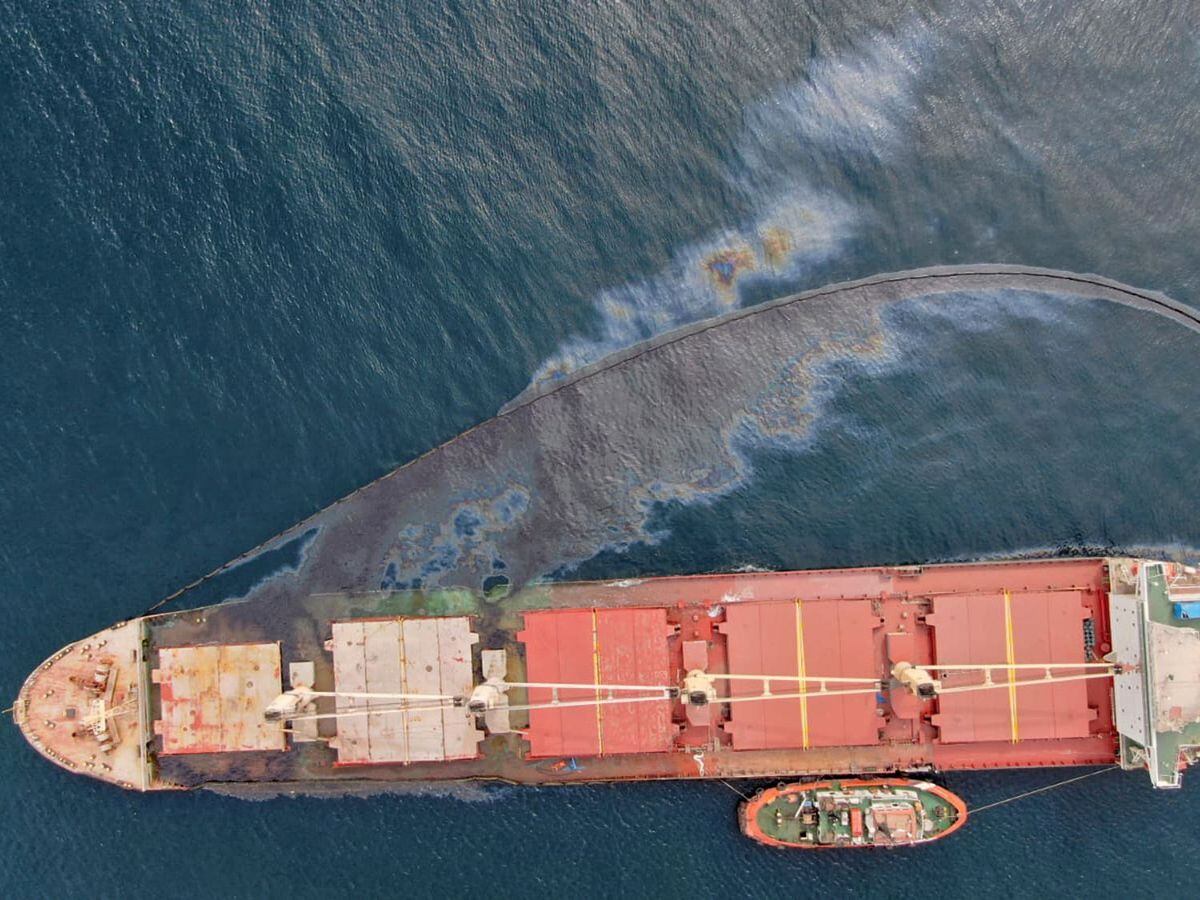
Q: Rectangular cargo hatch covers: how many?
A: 5